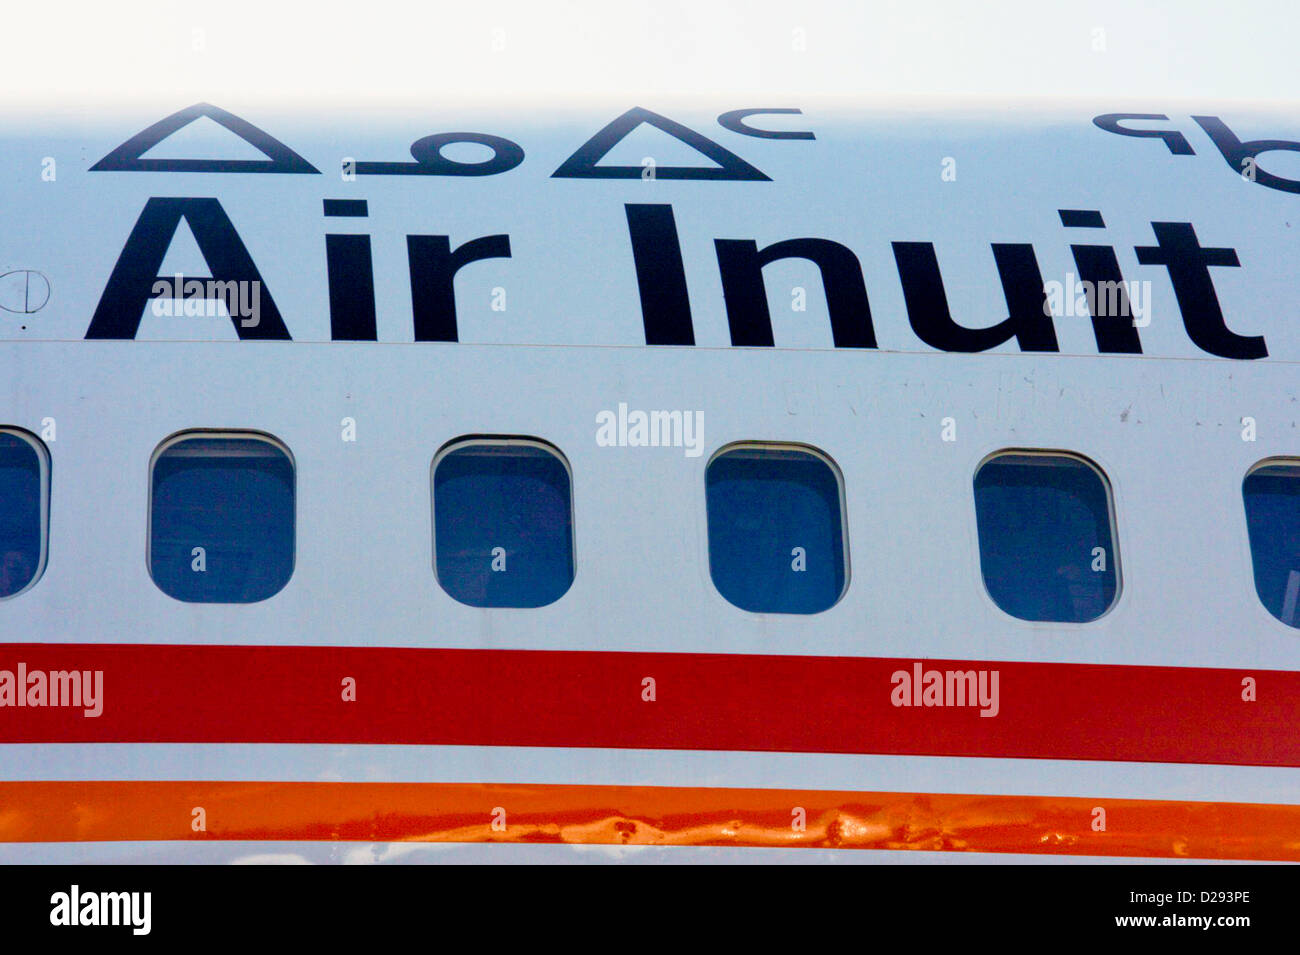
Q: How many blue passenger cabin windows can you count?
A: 6